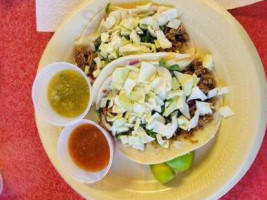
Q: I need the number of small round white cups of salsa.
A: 2